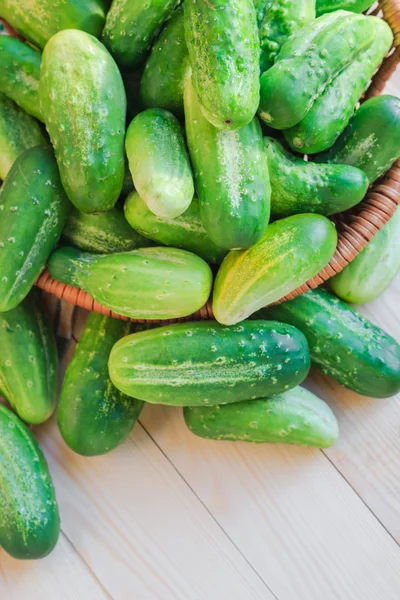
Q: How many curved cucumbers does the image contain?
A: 1